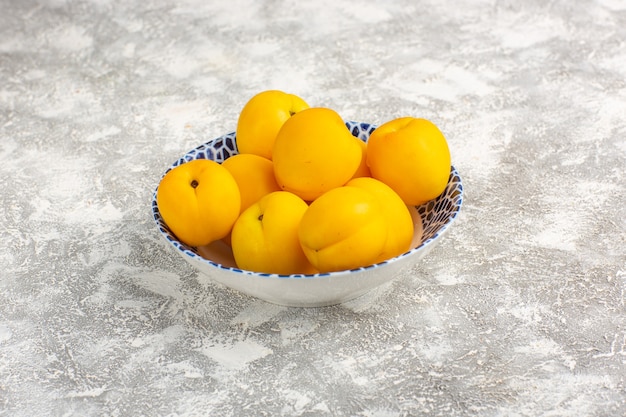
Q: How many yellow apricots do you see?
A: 9